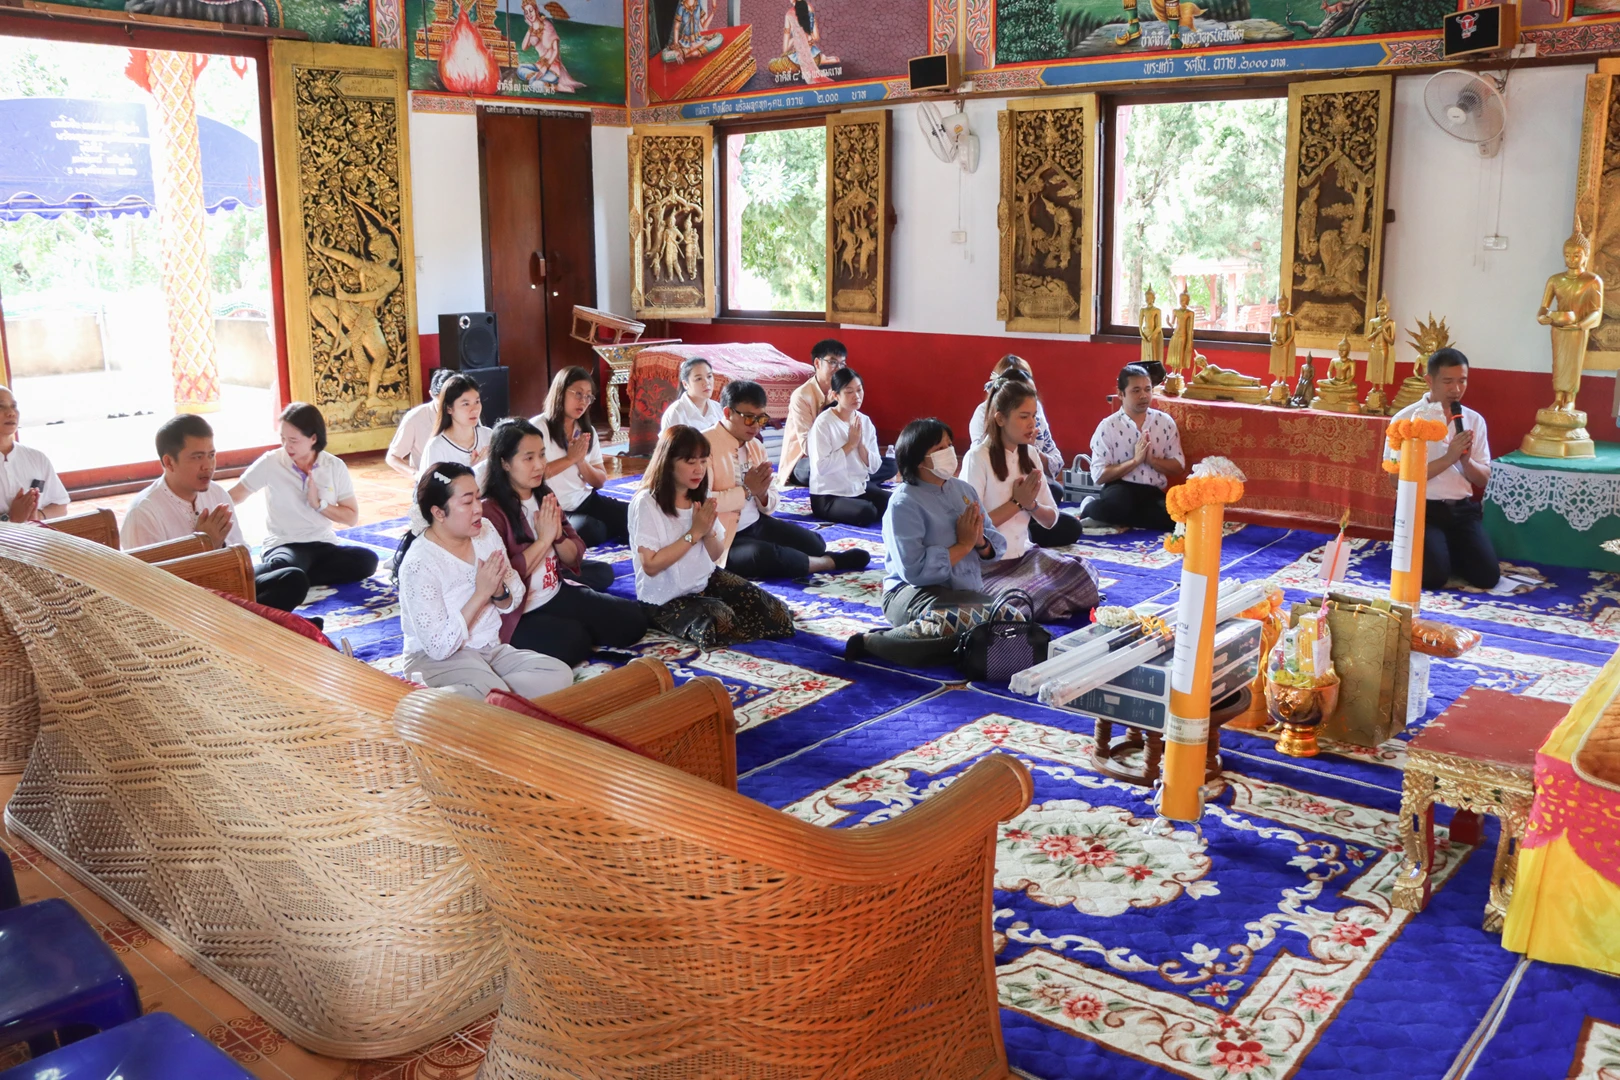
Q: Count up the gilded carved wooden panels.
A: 6